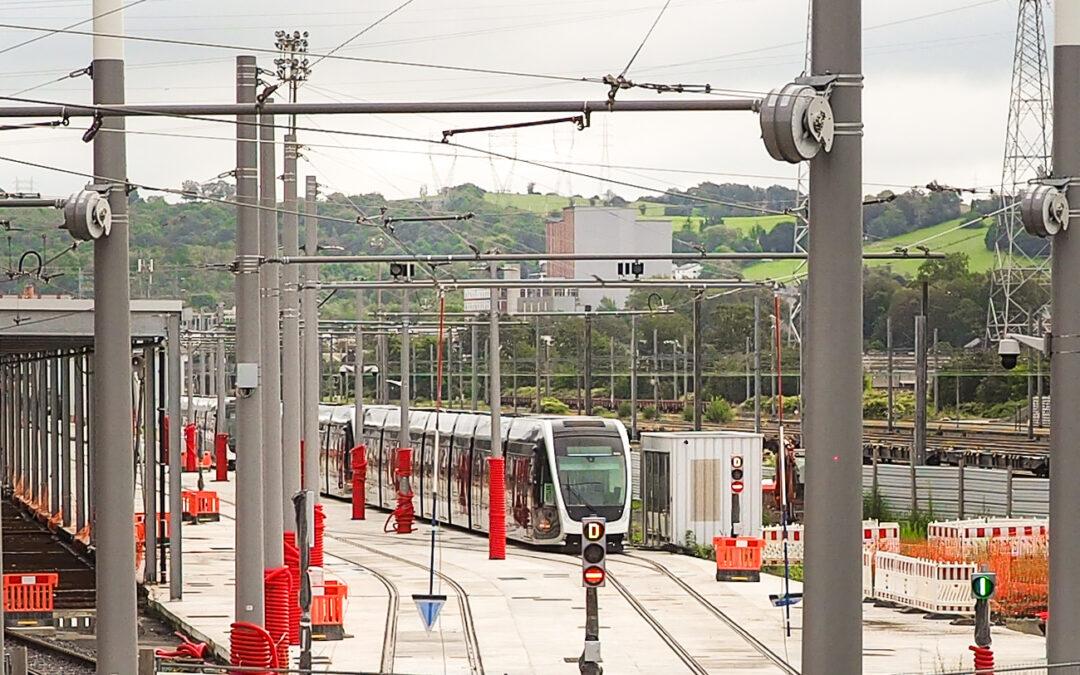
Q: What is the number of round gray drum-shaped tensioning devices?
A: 3